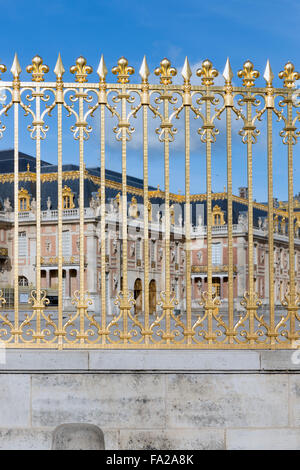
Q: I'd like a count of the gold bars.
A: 14